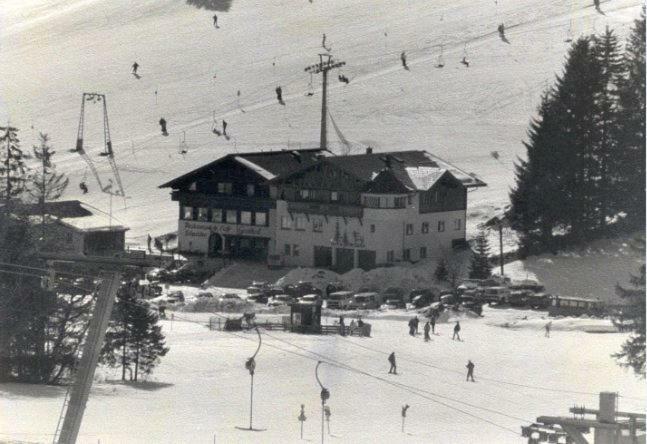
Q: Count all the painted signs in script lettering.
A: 1